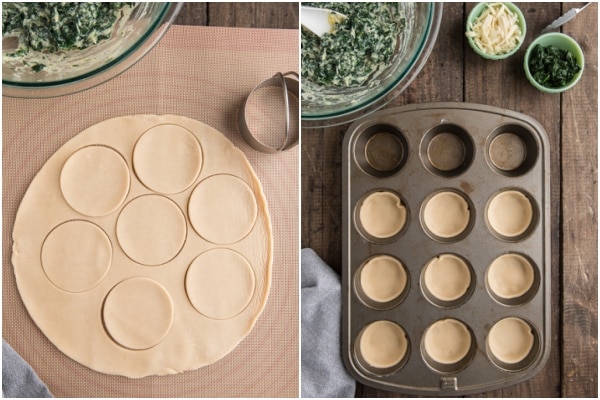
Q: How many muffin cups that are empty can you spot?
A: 3